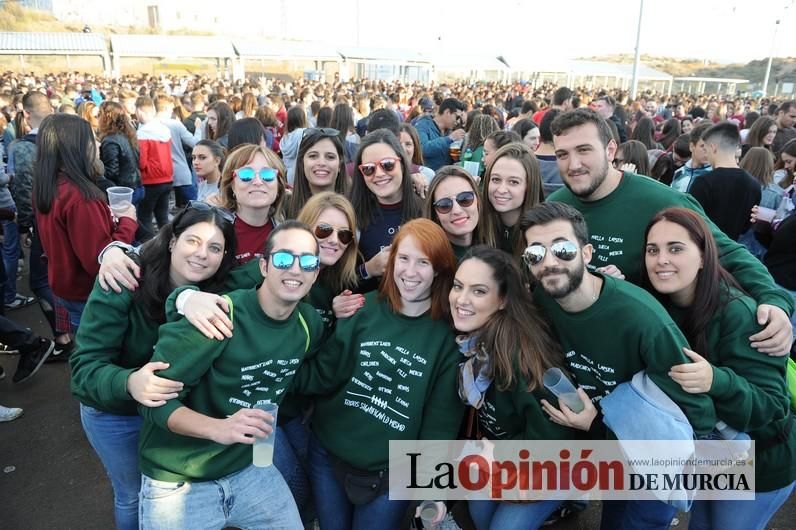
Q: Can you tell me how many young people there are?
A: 13